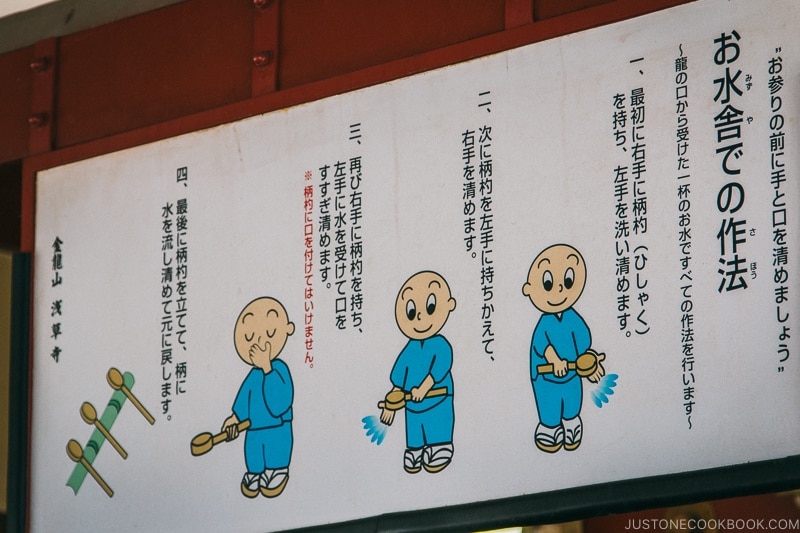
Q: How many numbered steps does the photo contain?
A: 4